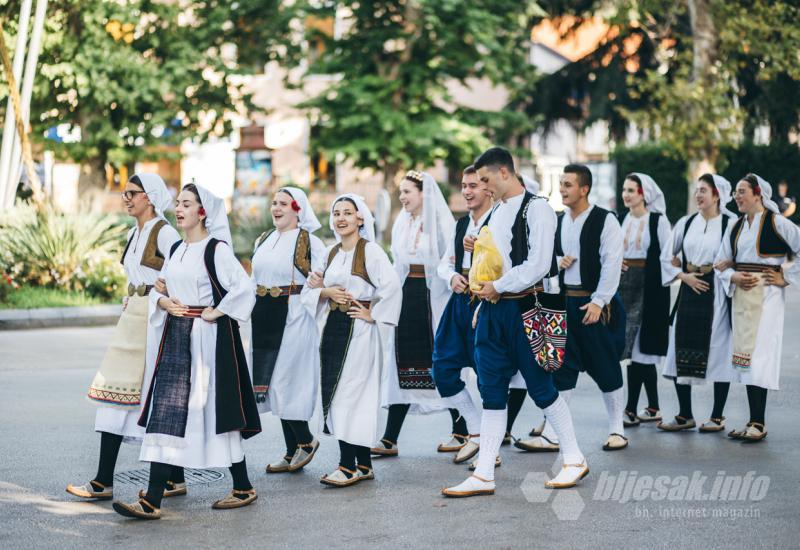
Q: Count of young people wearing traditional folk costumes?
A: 12